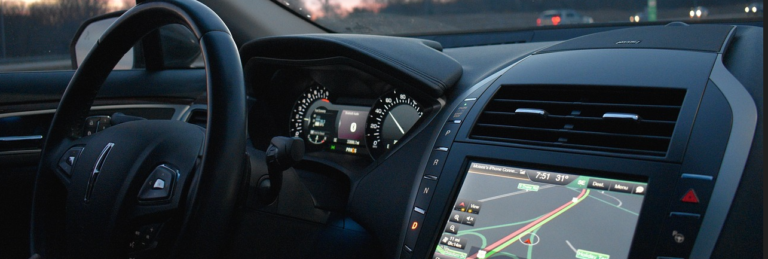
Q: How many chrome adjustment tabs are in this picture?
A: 2